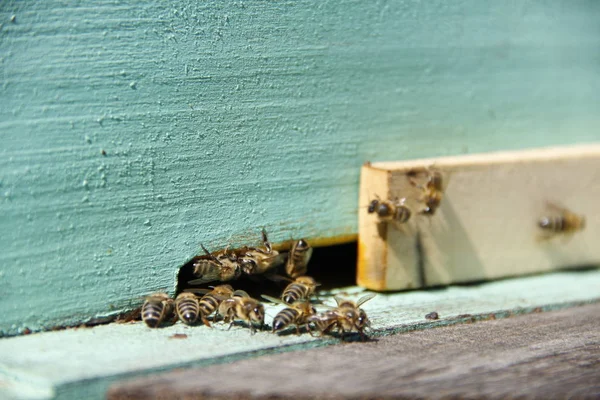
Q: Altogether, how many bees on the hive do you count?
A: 13